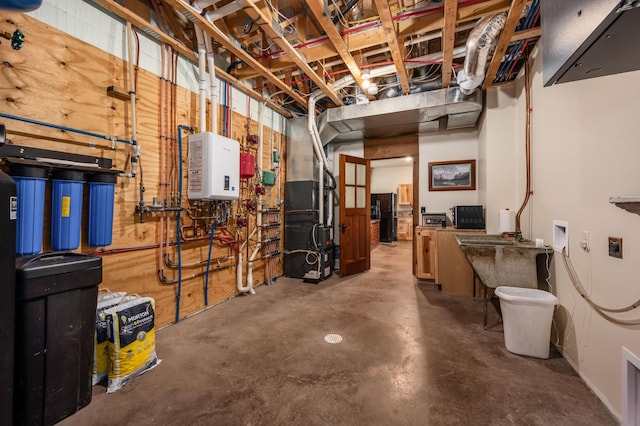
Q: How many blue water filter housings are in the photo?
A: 3